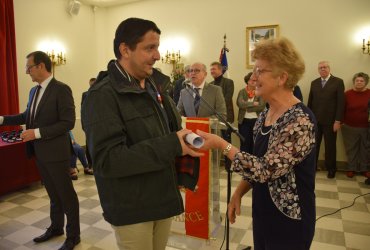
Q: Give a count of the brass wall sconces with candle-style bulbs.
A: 3